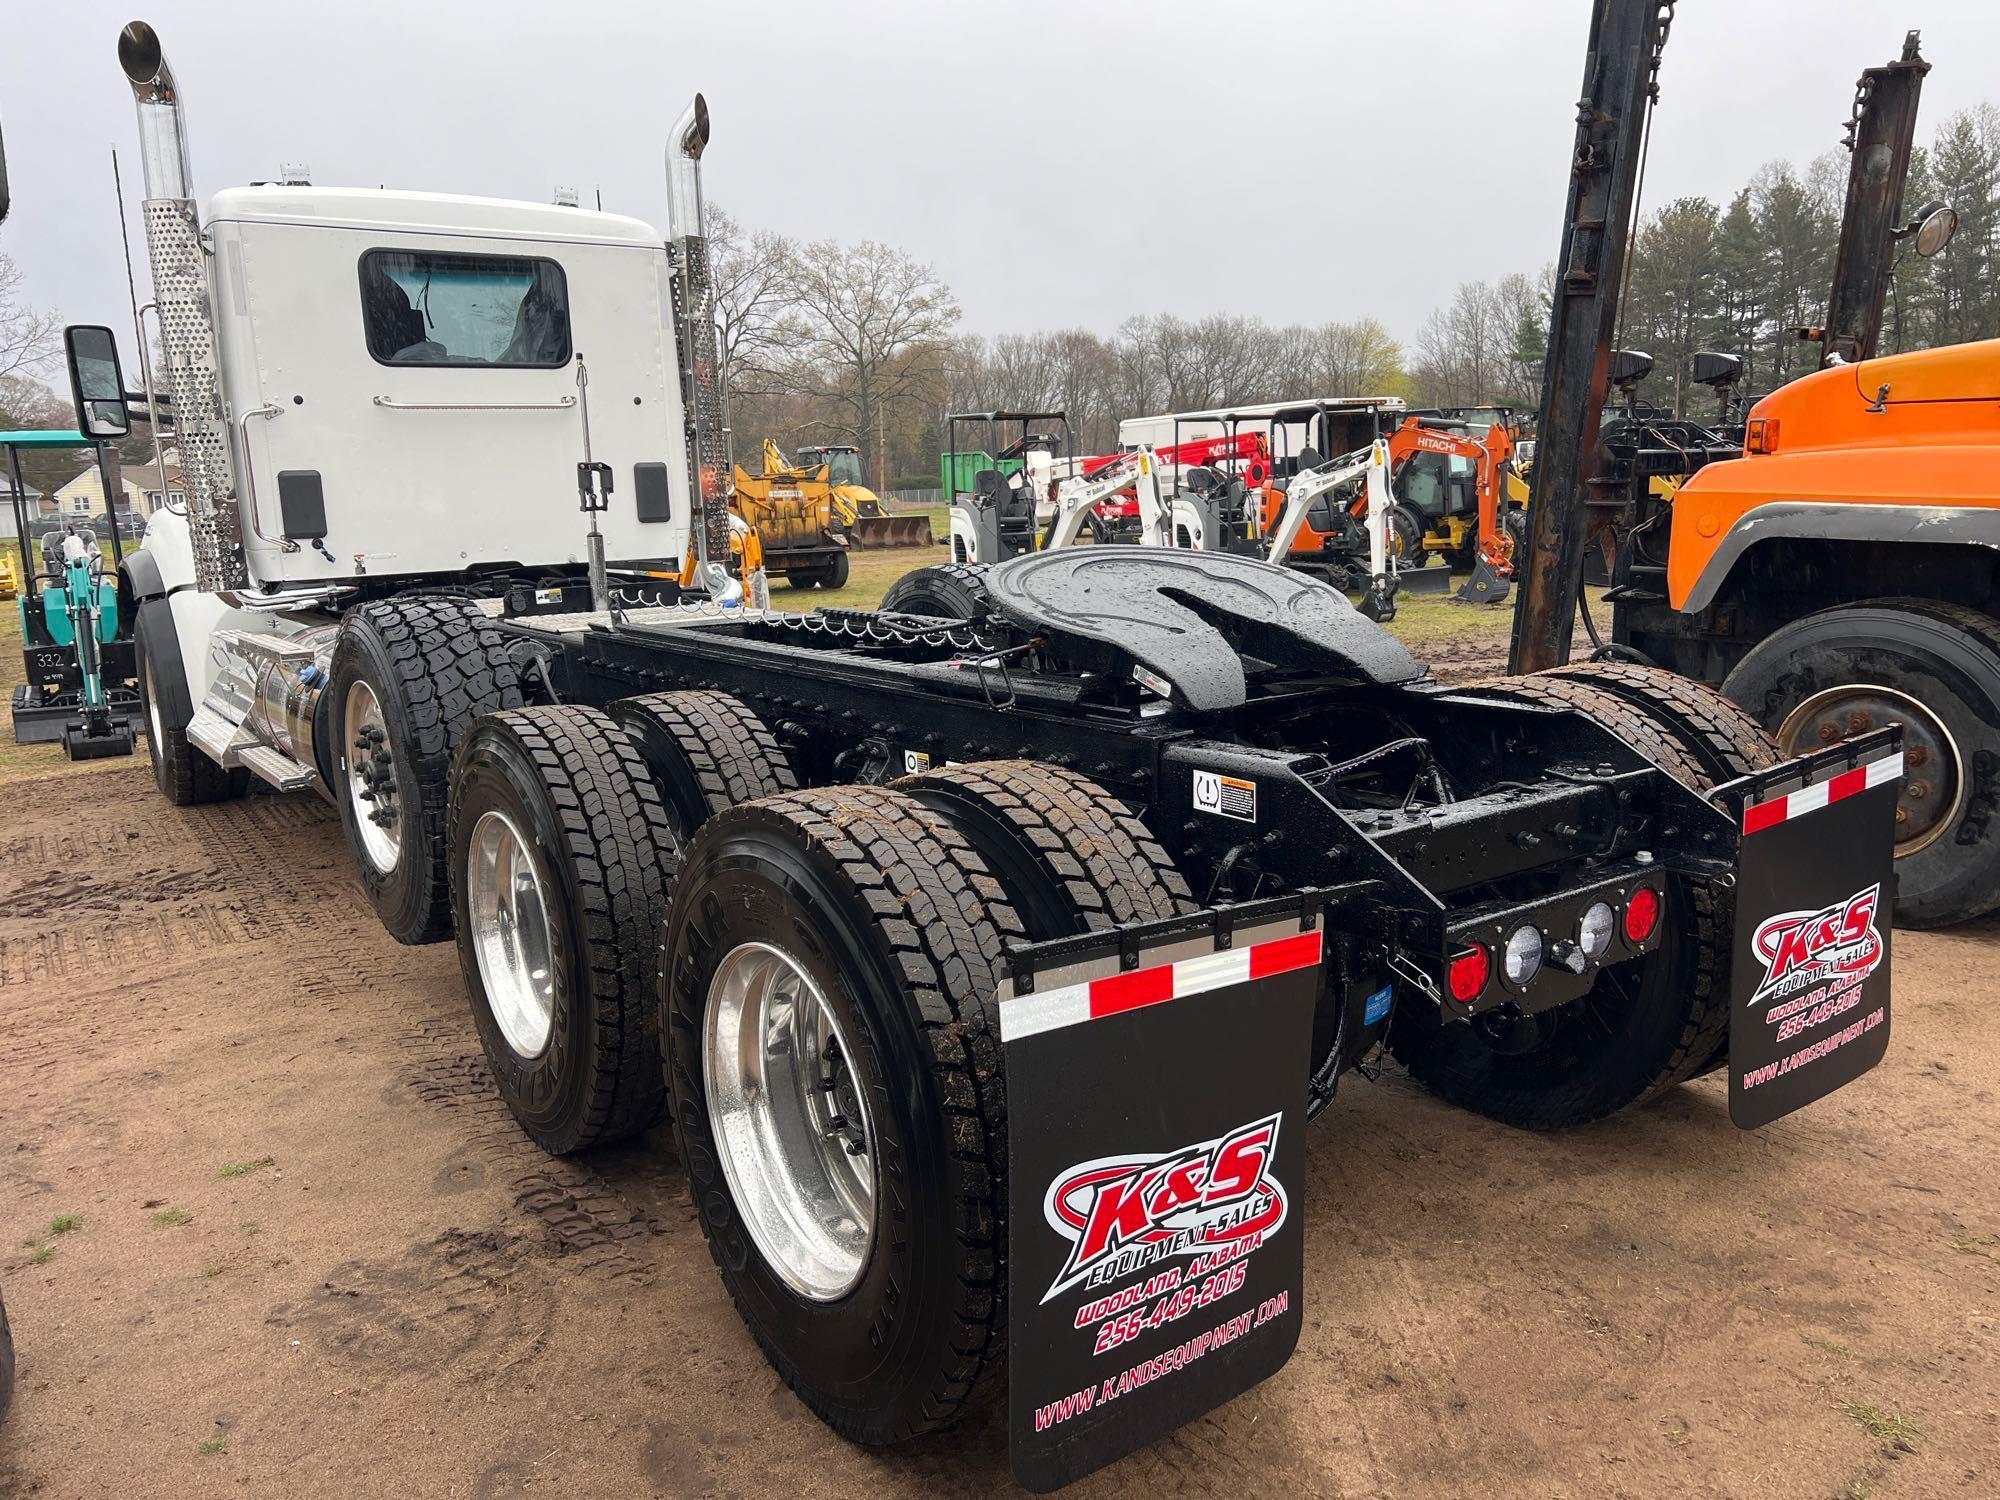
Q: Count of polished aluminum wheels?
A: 4